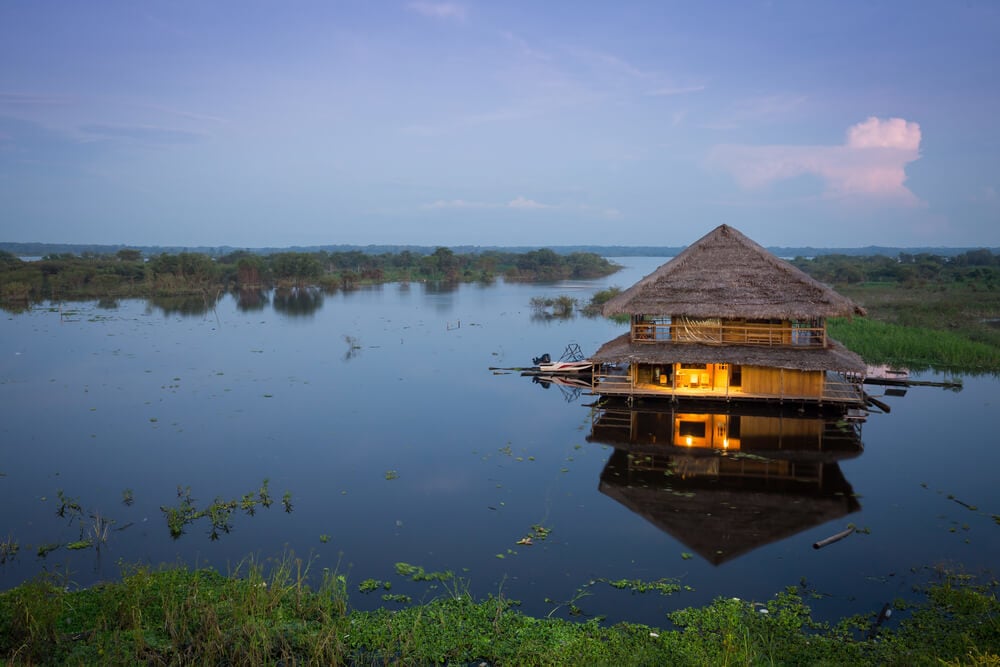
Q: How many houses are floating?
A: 1